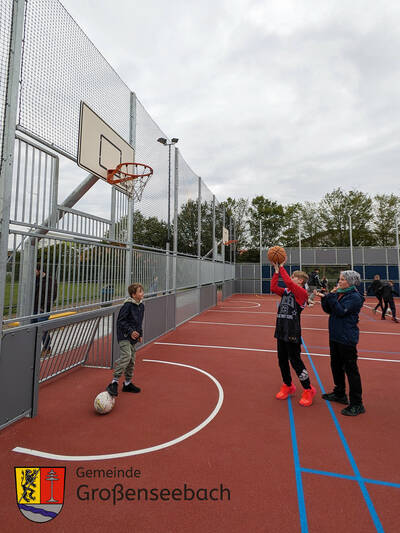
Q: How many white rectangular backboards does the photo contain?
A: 2